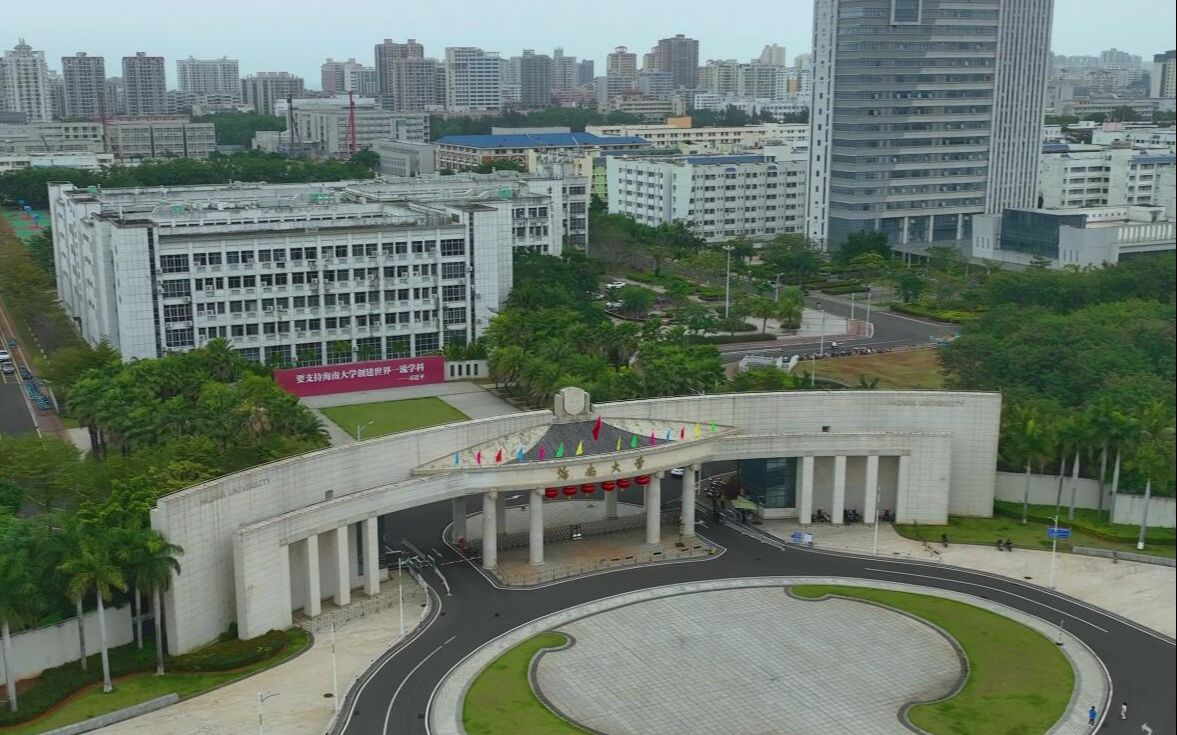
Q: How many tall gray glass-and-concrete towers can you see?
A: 1